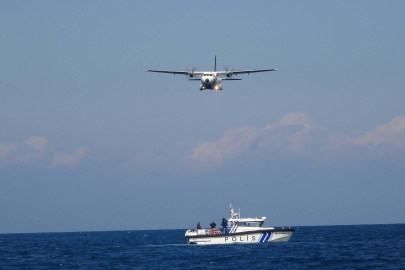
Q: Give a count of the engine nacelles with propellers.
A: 2